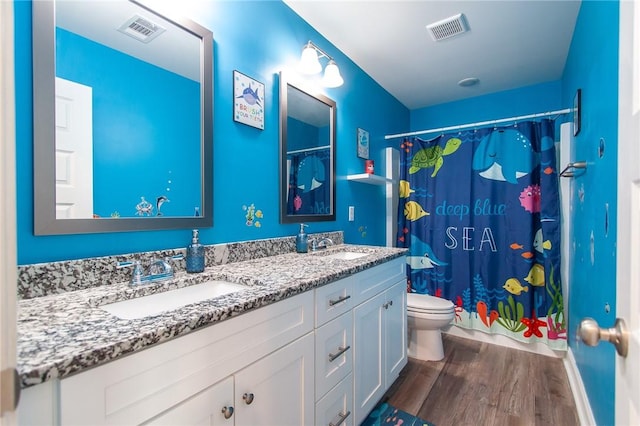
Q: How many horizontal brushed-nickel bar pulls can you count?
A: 3